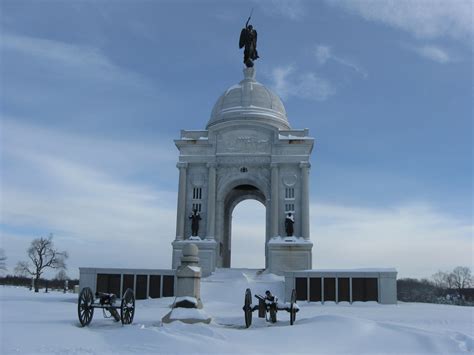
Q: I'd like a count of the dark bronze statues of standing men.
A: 2